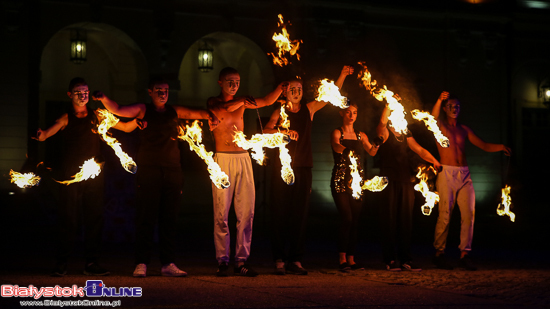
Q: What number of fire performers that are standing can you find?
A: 7